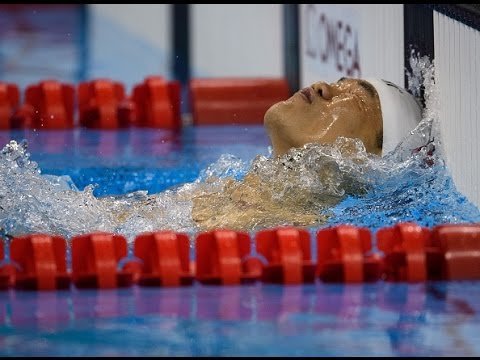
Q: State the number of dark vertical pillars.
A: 3